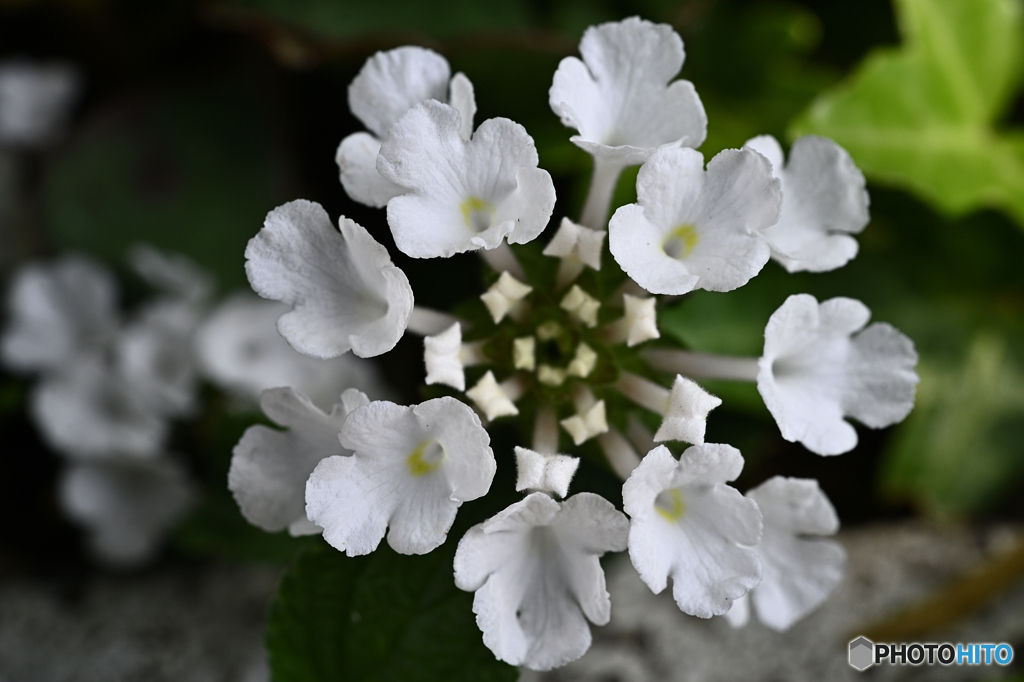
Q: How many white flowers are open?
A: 12